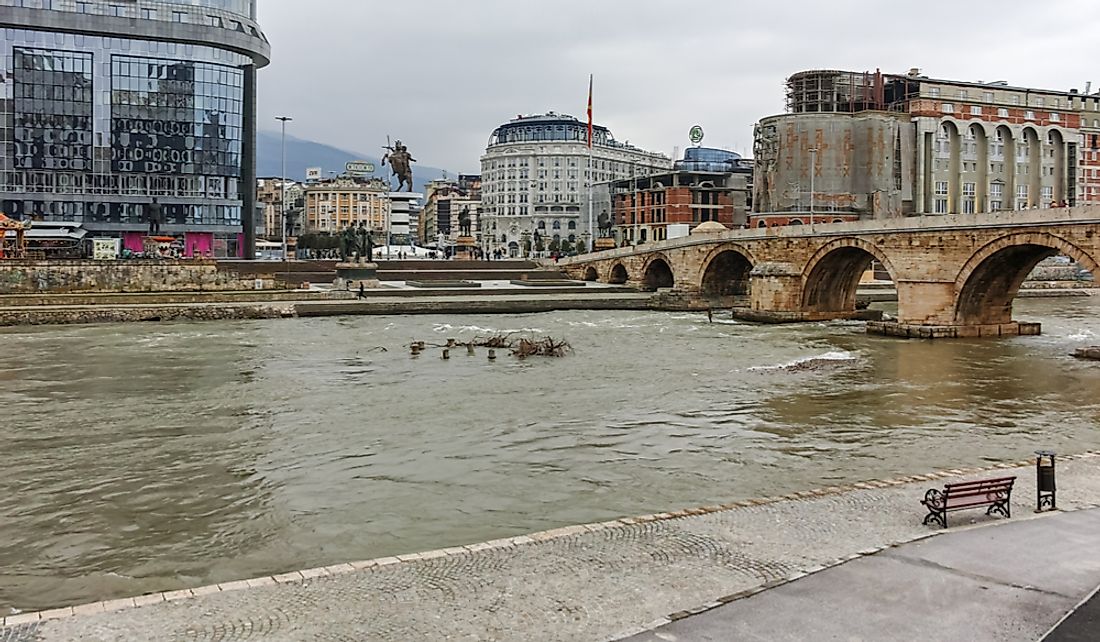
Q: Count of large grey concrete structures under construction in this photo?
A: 1